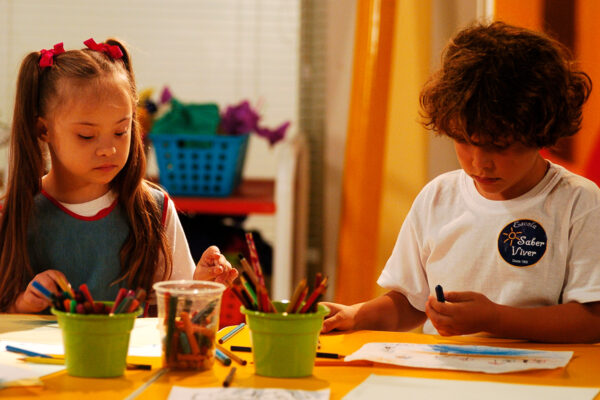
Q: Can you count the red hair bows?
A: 2